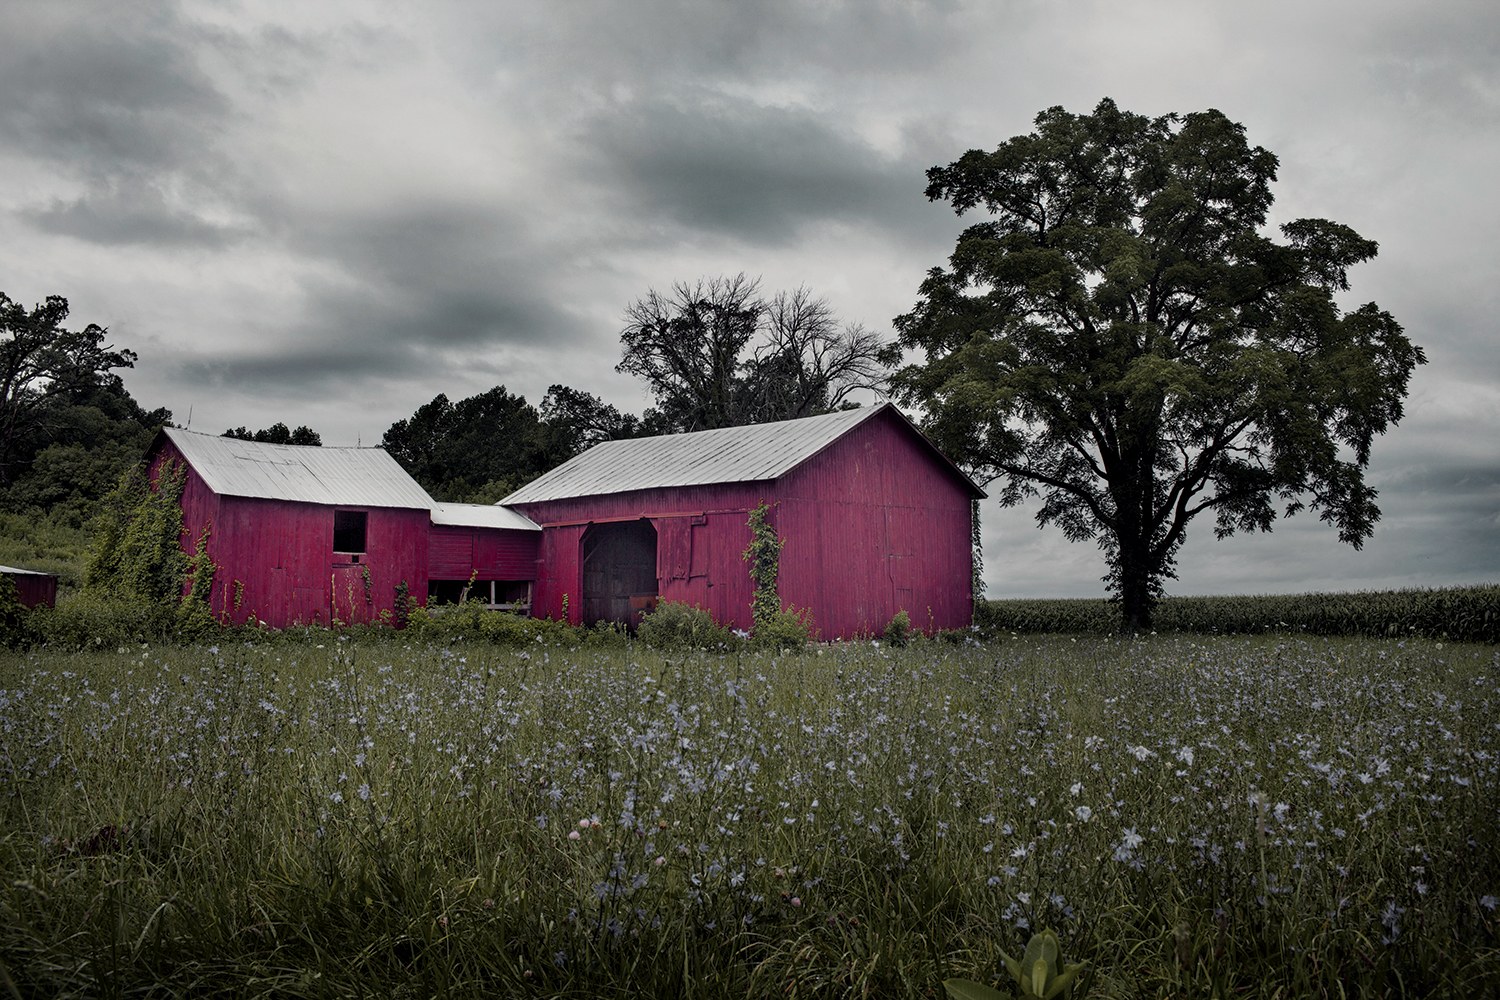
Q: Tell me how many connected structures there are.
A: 3